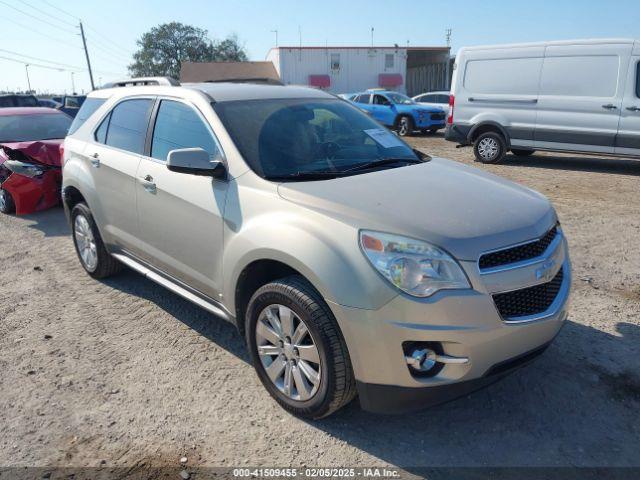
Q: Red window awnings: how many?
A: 2